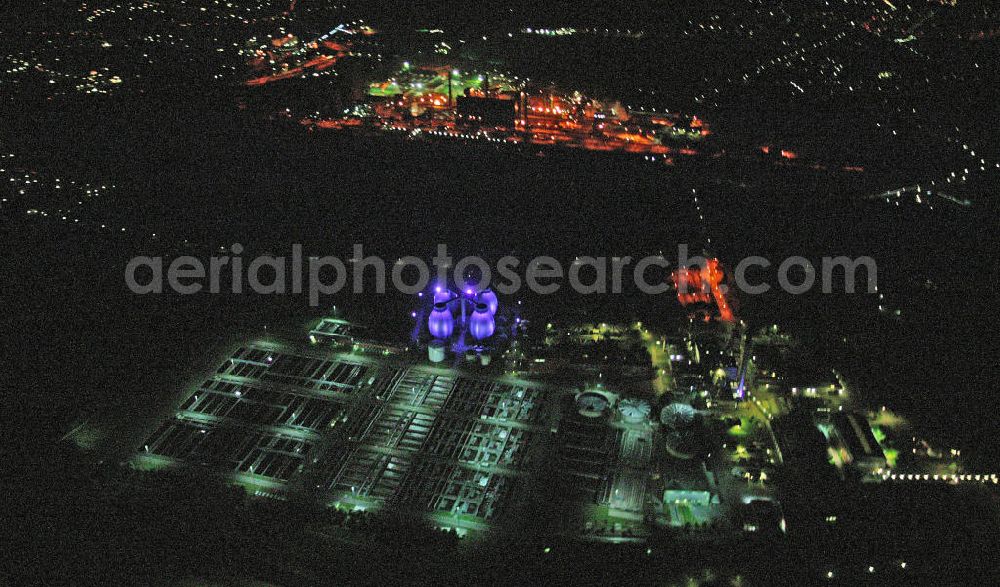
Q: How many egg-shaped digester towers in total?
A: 4